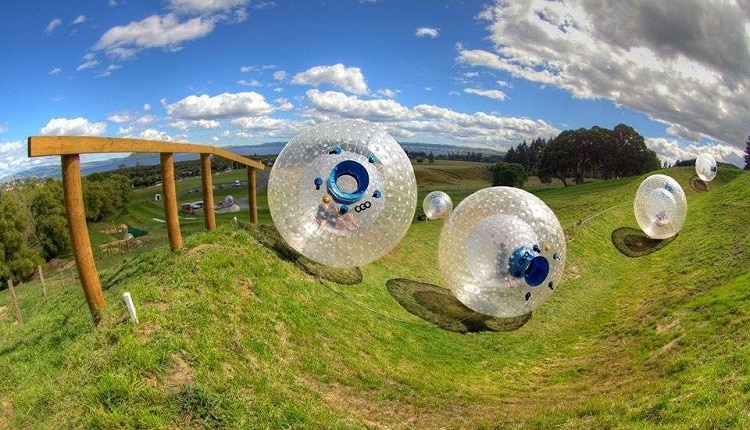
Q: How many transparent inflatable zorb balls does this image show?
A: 5